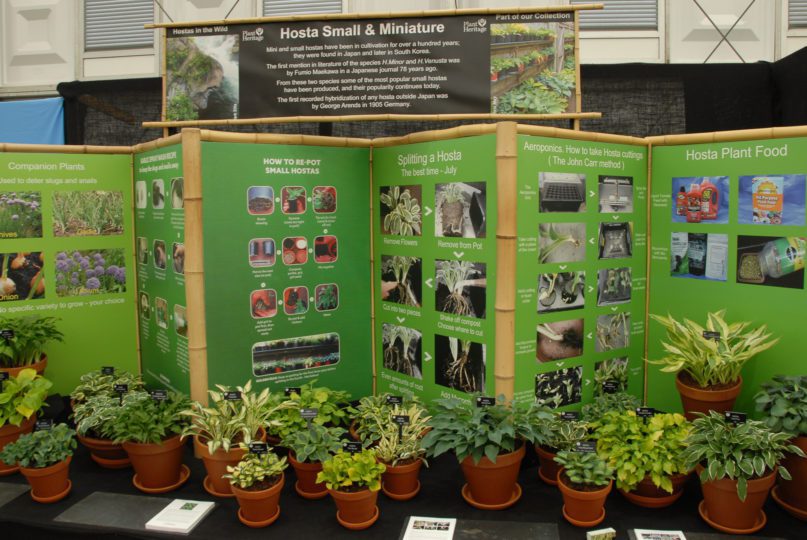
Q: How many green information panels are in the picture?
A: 6